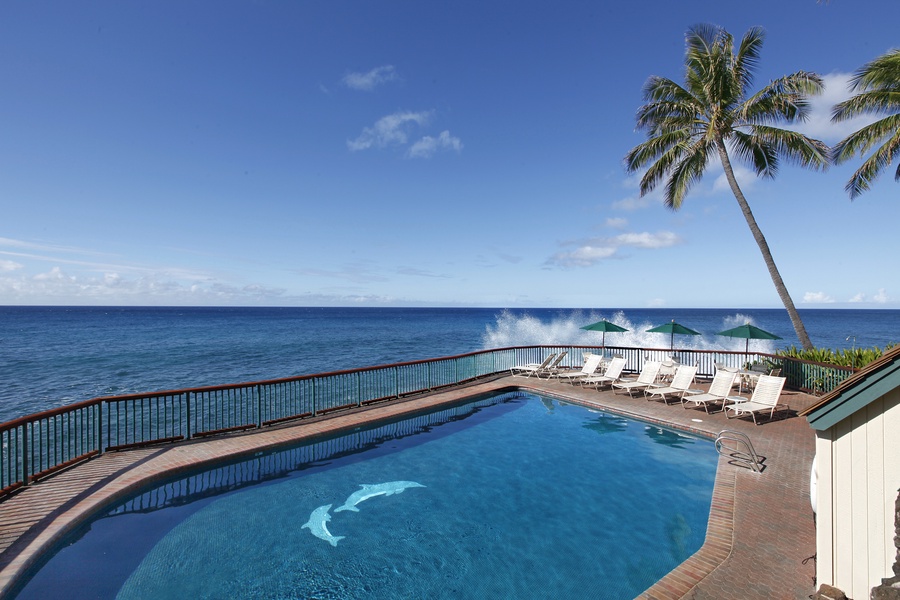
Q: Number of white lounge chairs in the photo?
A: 8